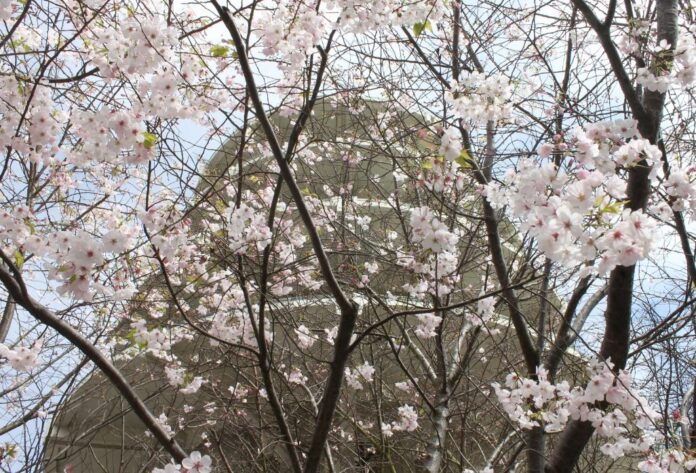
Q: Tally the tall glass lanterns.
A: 0